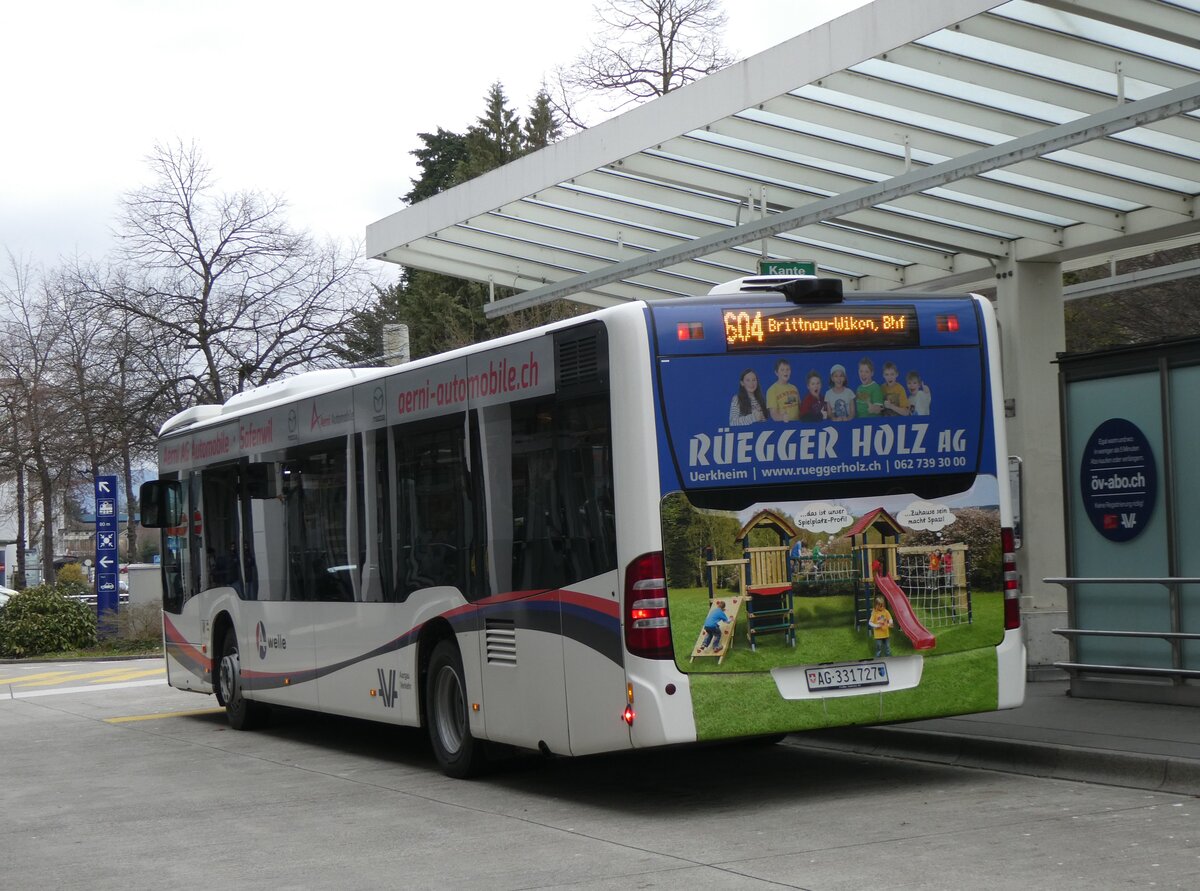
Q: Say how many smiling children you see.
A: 7